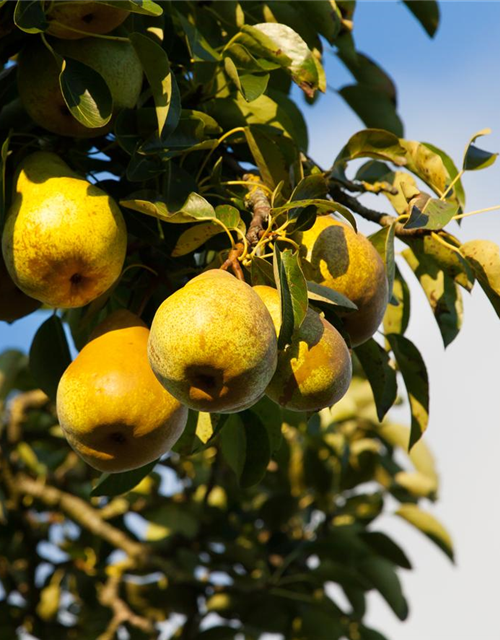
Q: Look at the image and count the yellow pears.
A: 5